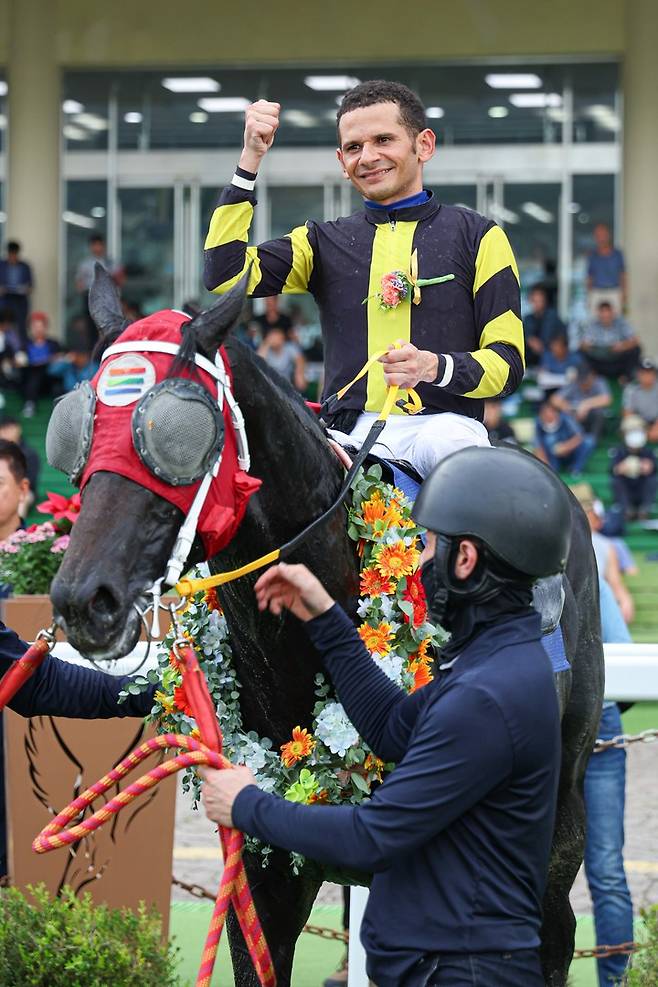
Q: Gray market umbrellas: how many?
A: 0